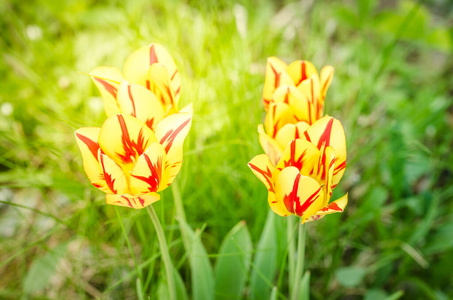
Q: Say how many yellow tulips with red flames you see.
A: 5